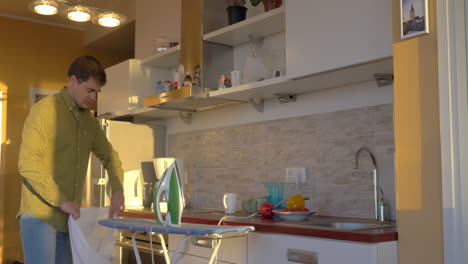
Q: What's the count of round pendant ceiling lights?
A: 3